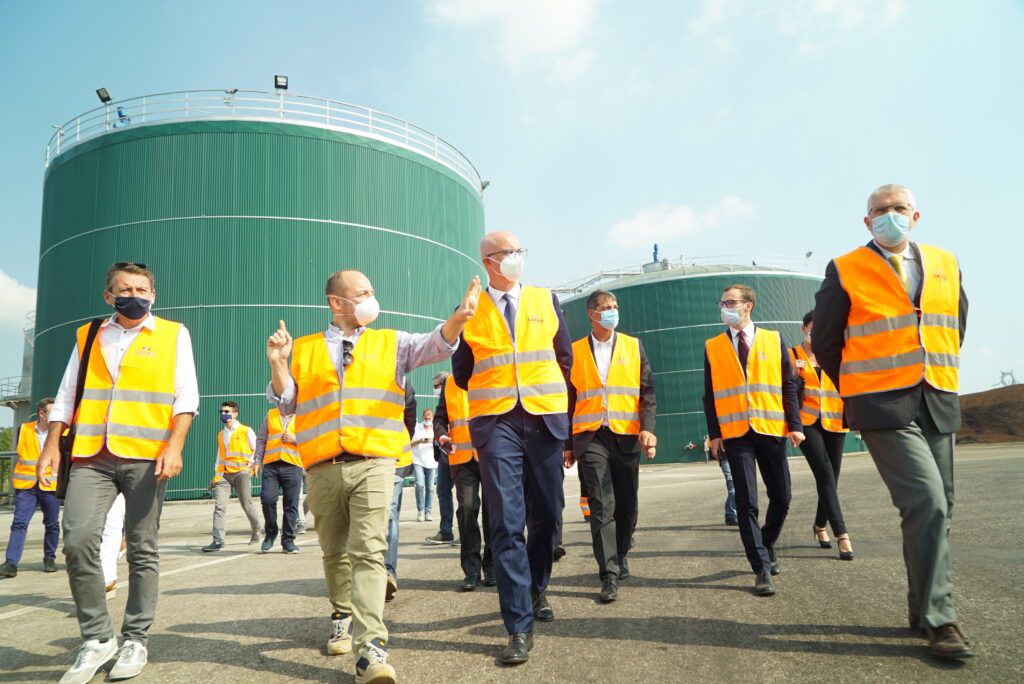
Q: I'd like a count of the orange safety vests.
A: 12